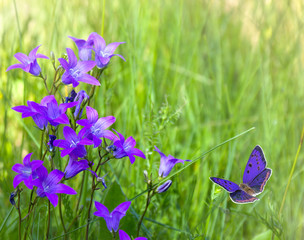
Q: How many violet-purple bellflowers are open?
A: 15